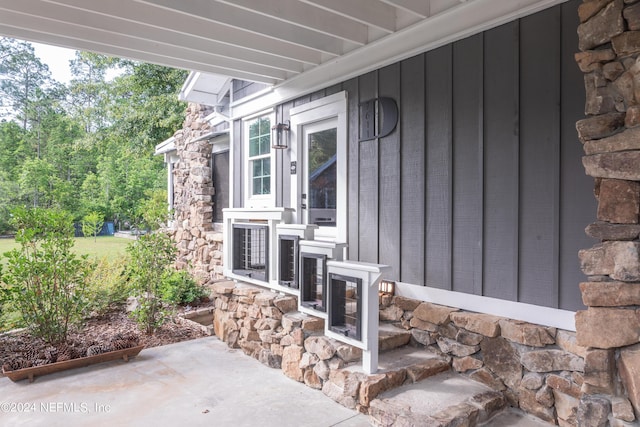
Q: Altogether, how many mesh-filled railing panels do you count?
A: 4